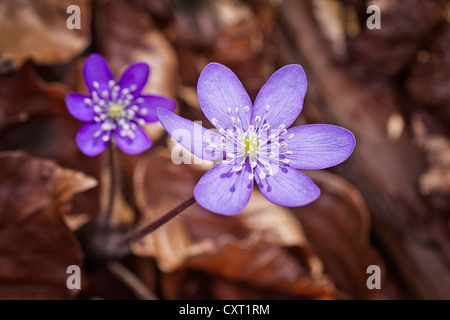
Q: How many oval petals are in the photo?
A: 12